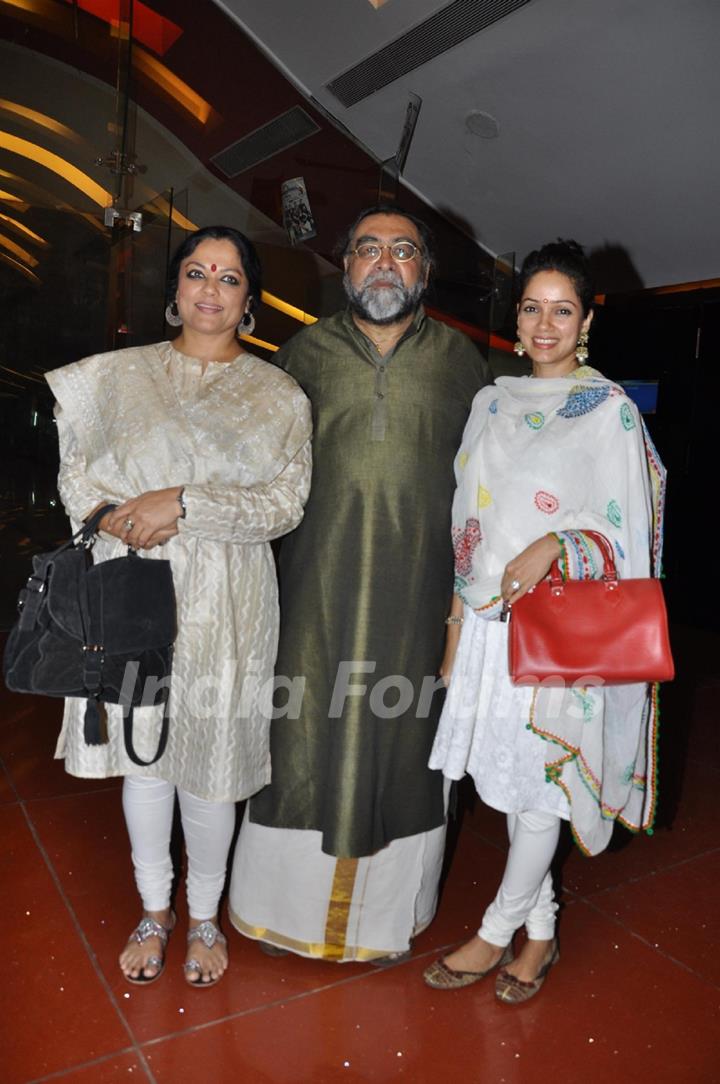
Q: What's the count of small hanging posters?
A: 2